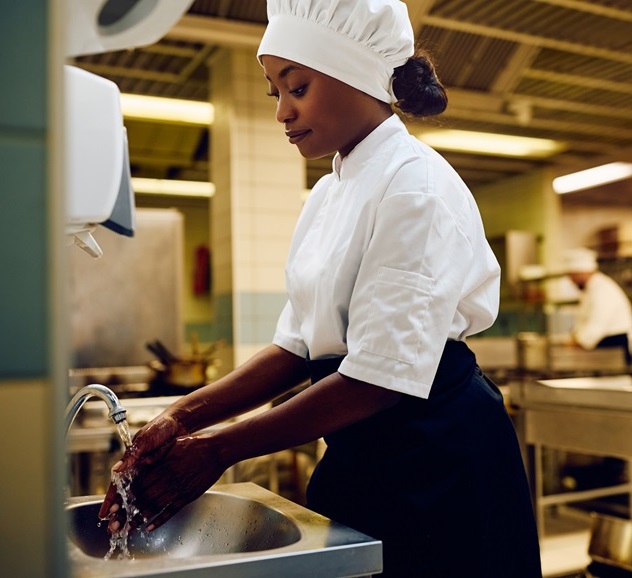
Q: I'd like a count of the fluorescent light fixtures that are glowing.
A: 4